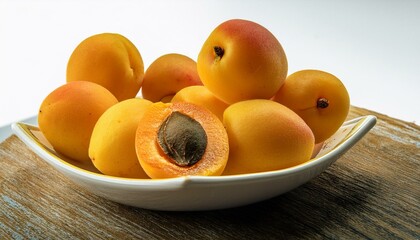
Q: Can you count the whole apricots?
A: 8